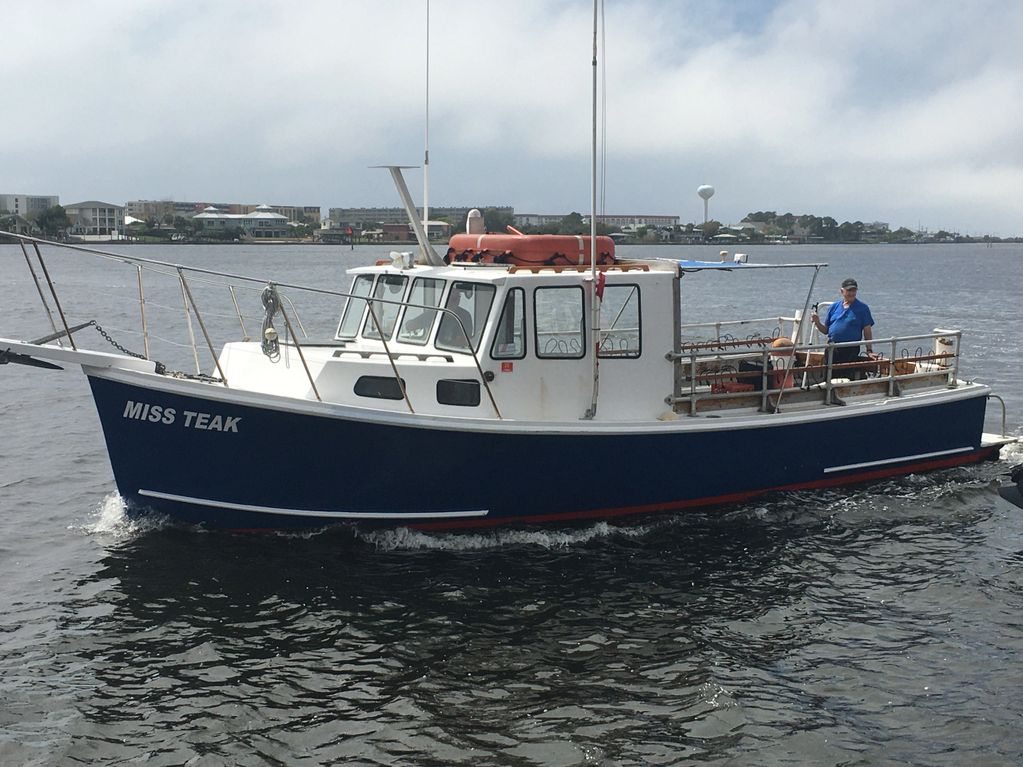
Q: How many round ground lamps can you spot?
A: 0